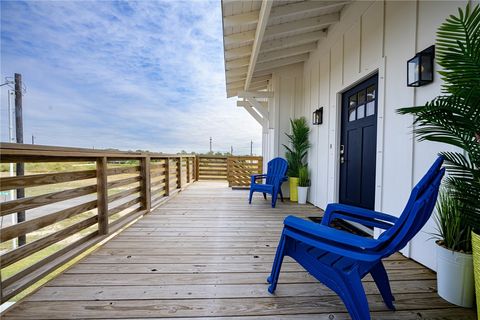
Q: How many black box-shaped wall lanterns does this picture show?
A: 2